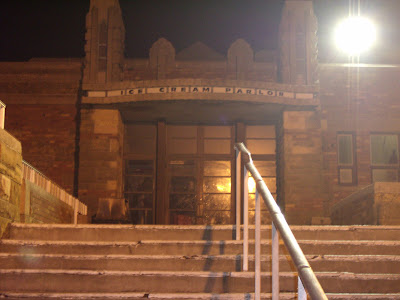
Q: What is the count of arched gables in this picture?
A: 2